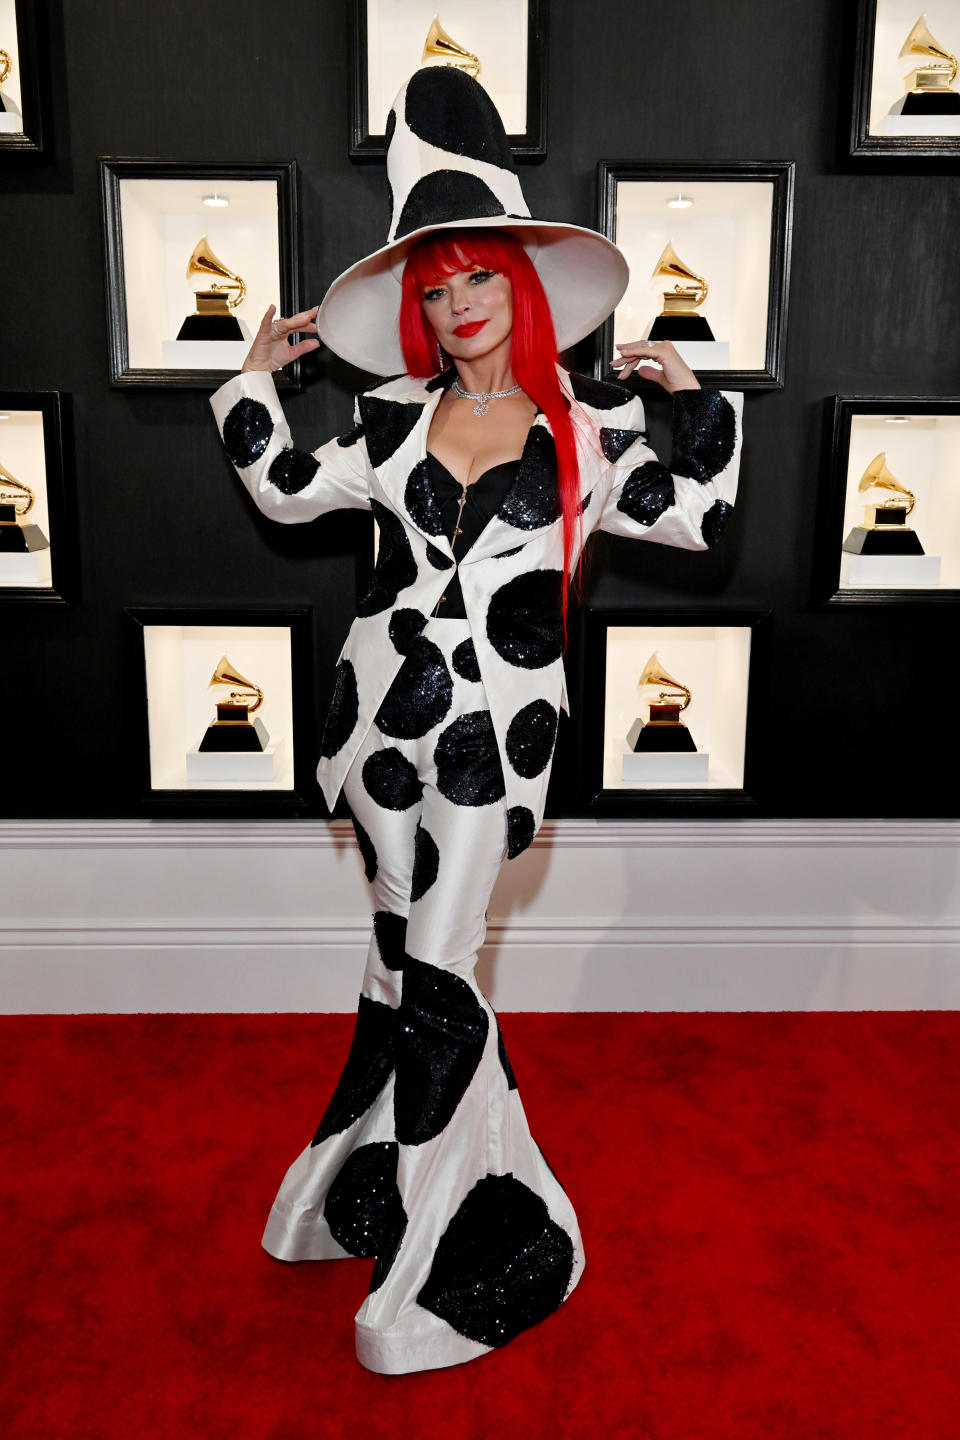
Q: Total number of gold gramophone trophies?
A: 9